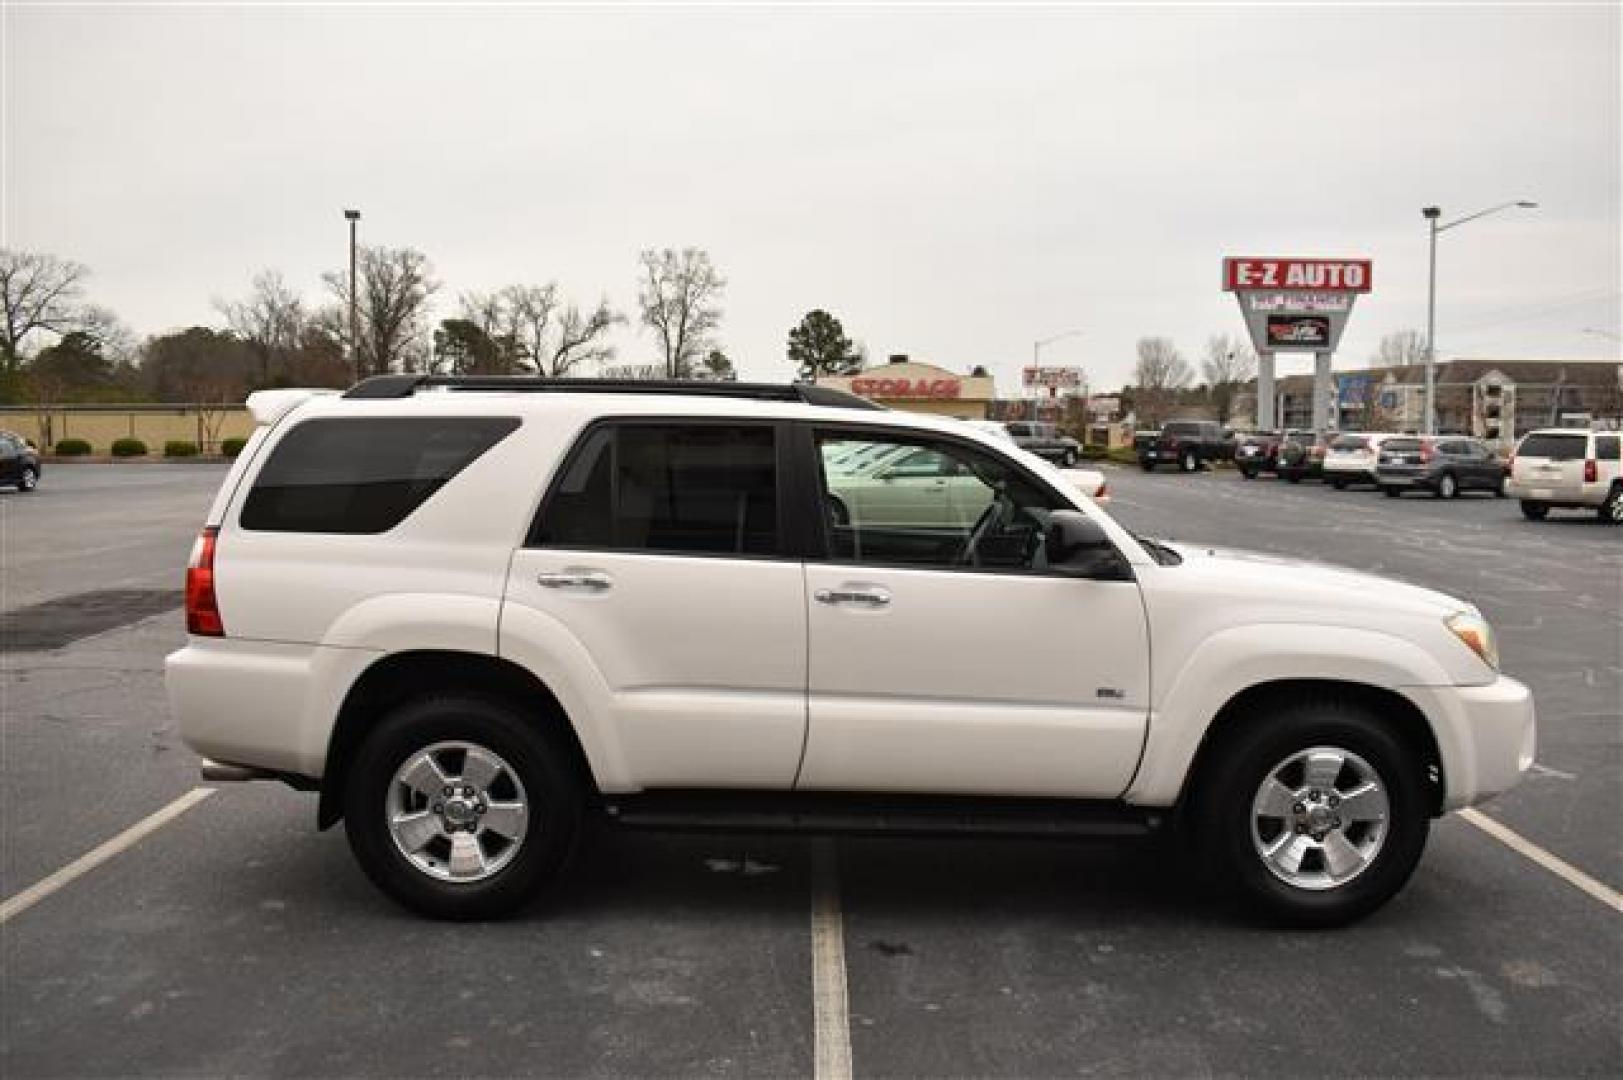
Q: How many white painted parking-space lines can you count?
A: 3